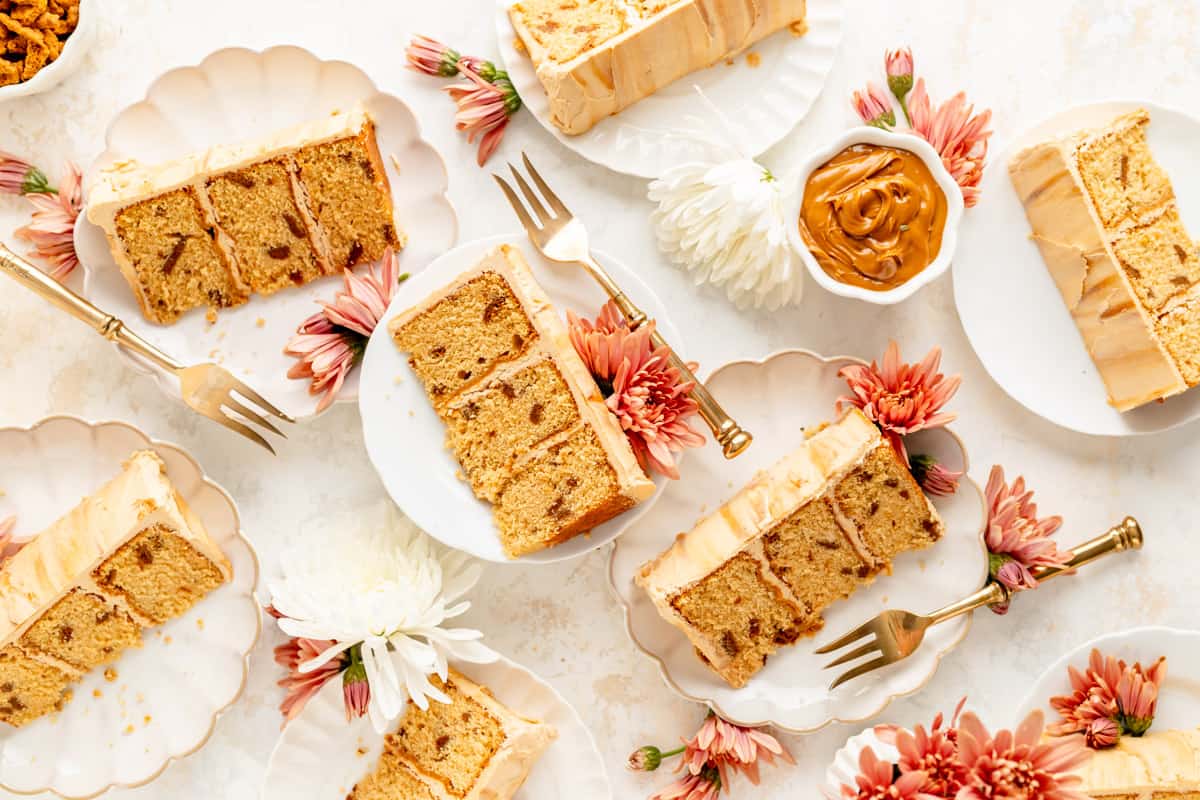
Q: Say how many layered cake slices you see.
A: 8